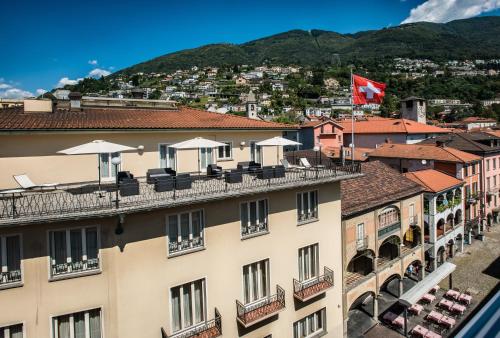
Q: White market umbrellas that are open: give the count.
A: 3